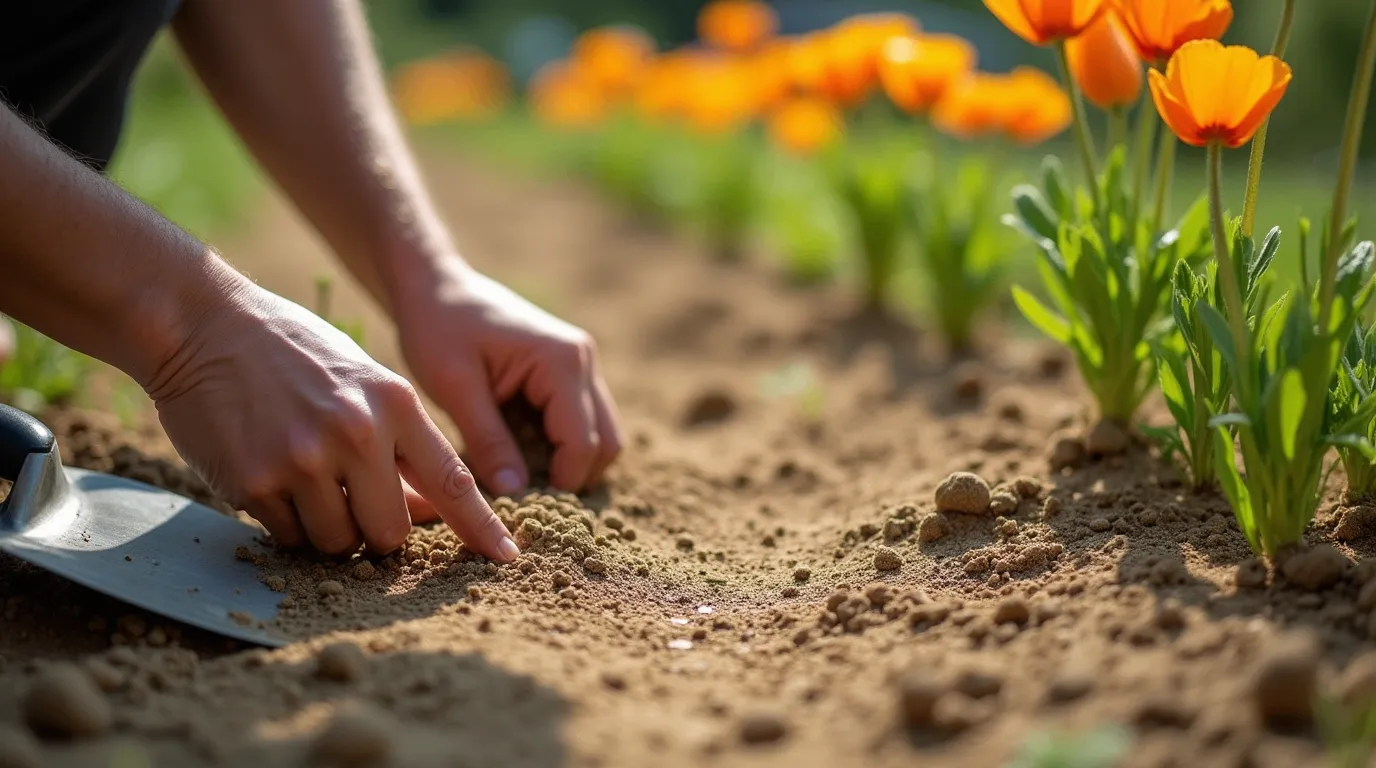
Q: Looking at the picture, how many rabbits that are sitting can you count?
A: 0